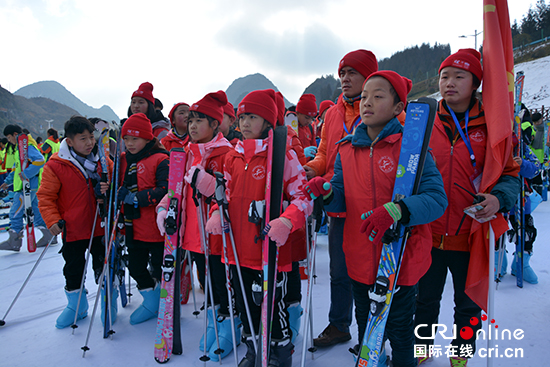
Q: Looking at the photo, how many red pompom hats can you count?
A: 12